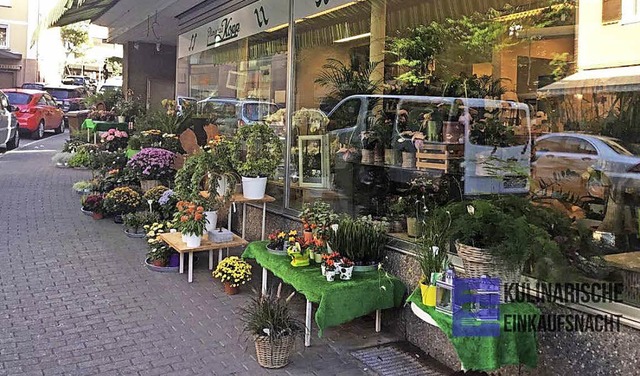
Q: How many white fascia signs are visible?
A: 1